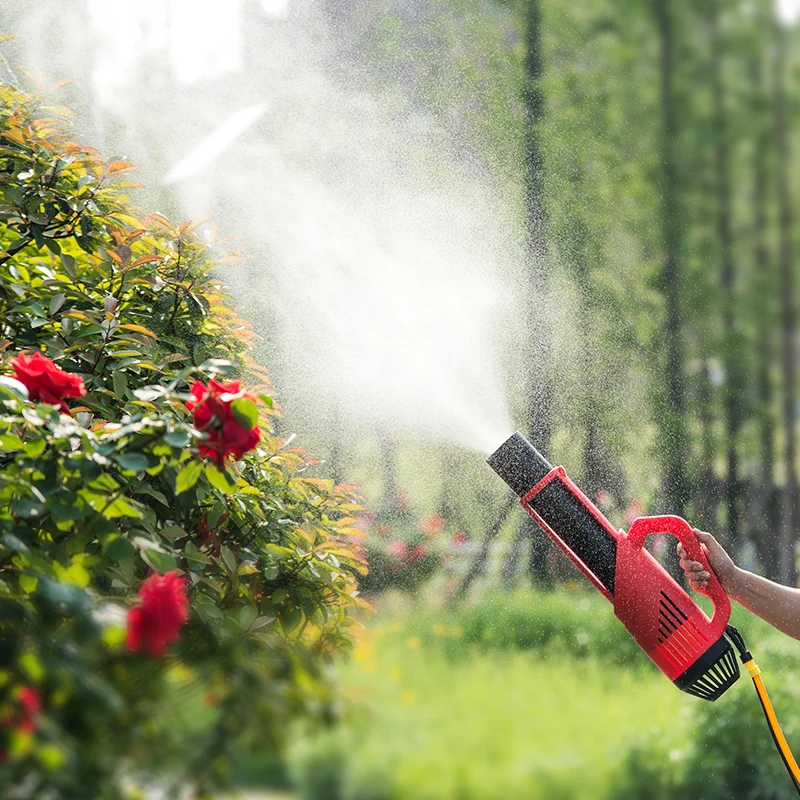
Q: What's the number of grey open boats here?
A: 0